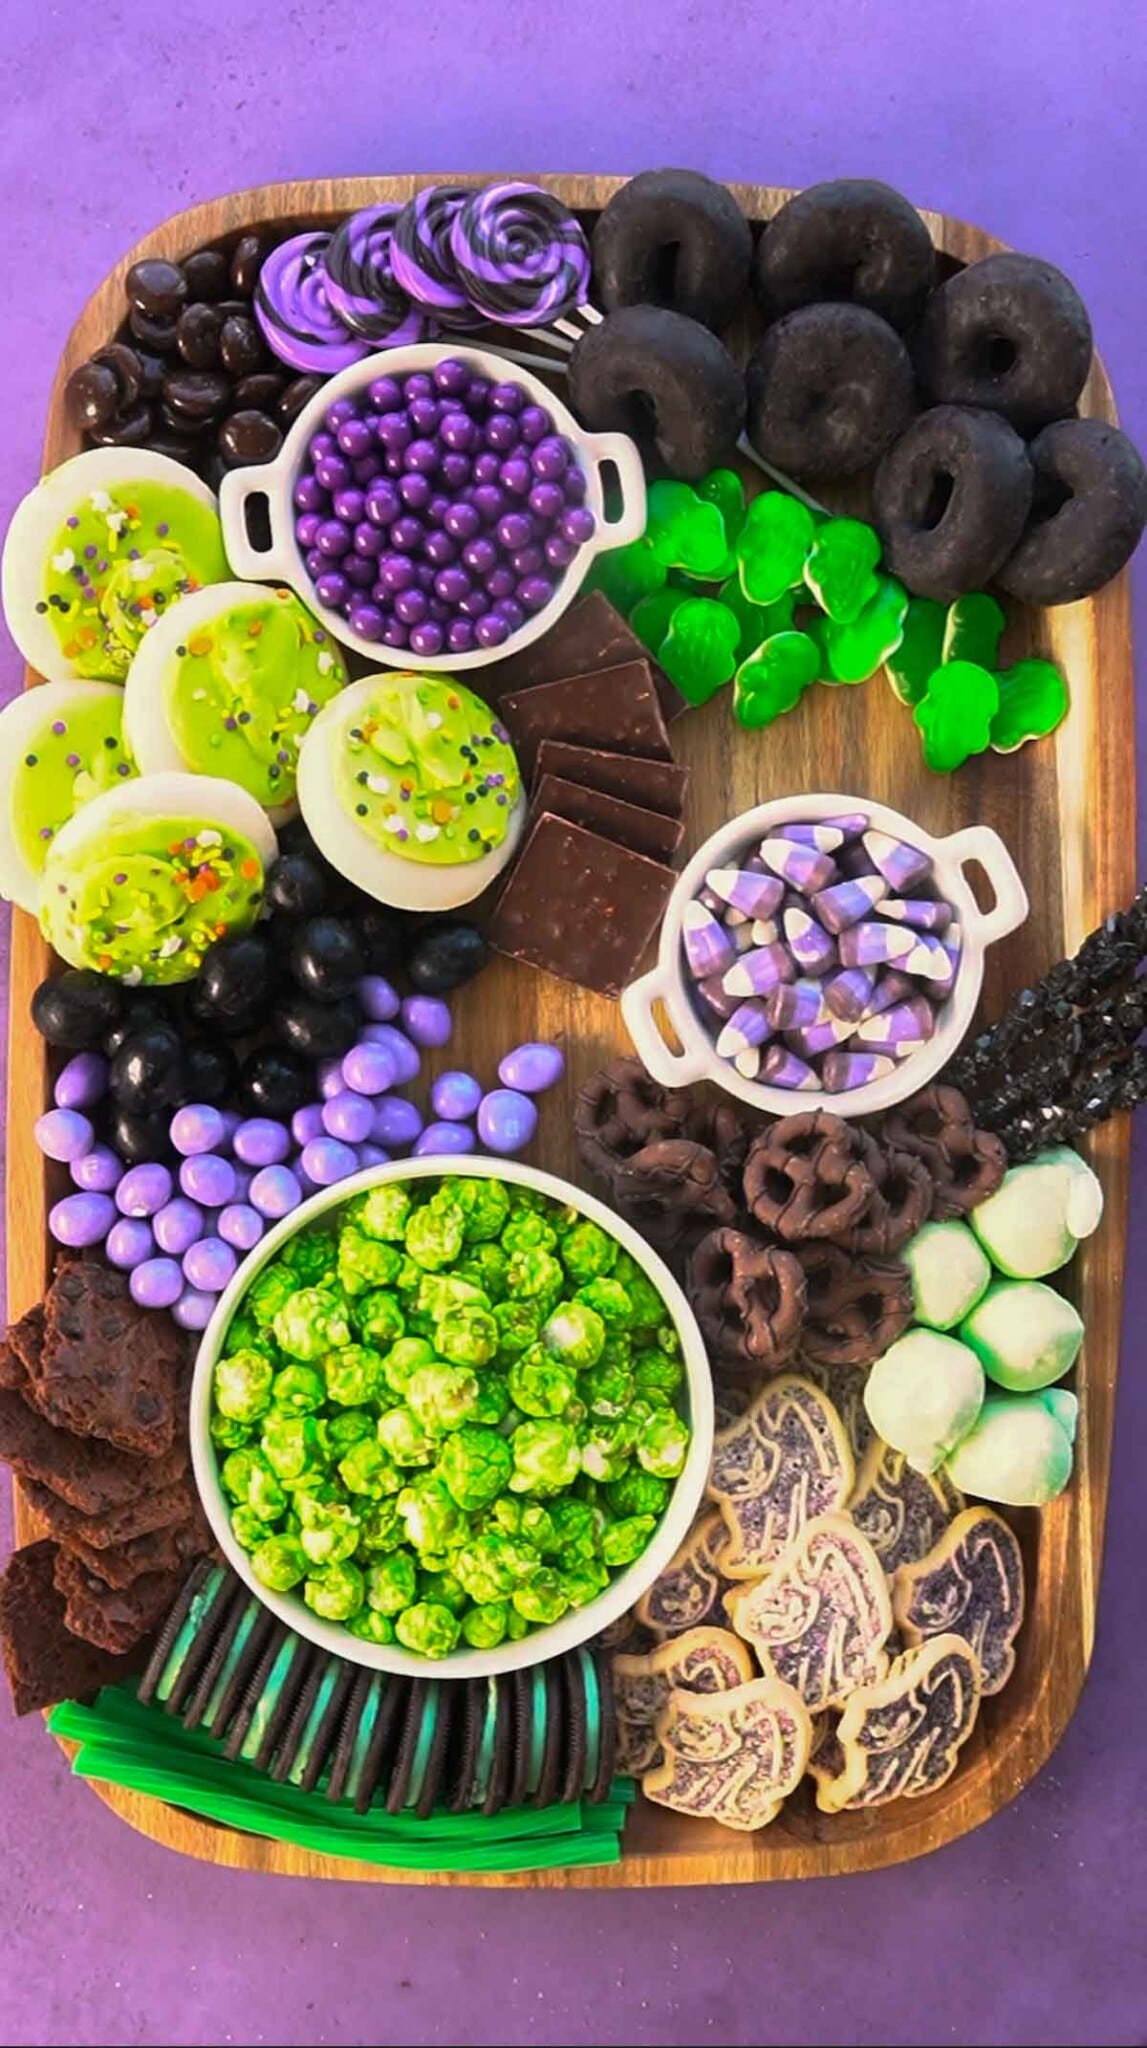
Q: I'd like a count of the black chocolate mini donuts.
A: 7